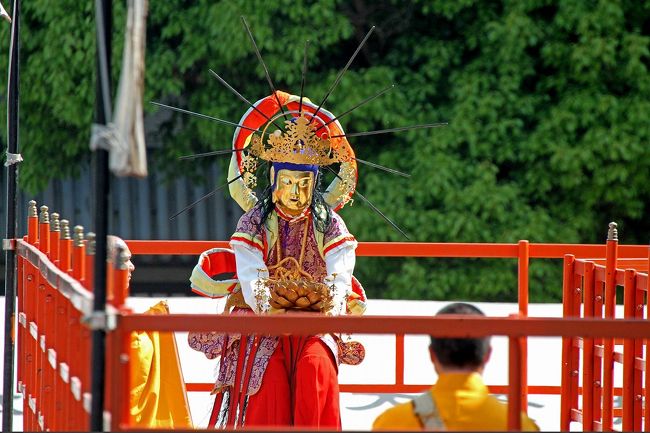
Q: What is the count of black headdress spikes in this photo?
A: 11